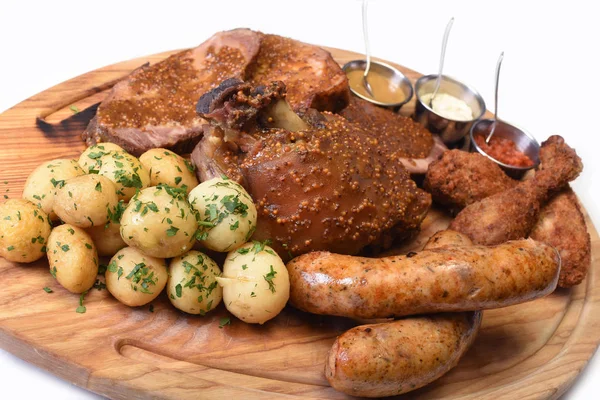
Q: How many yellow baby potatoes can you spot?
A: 13